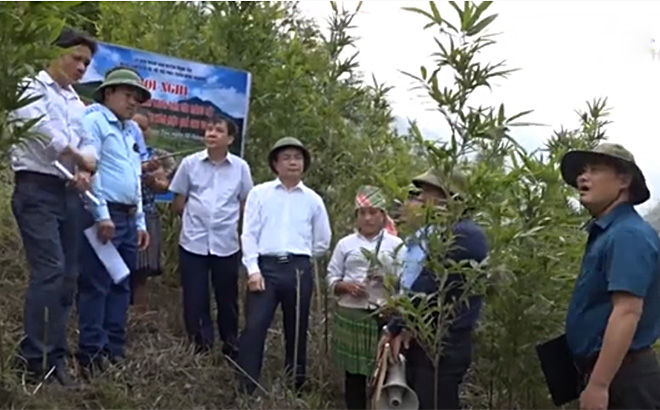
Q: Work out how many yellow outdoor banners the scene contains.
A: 0